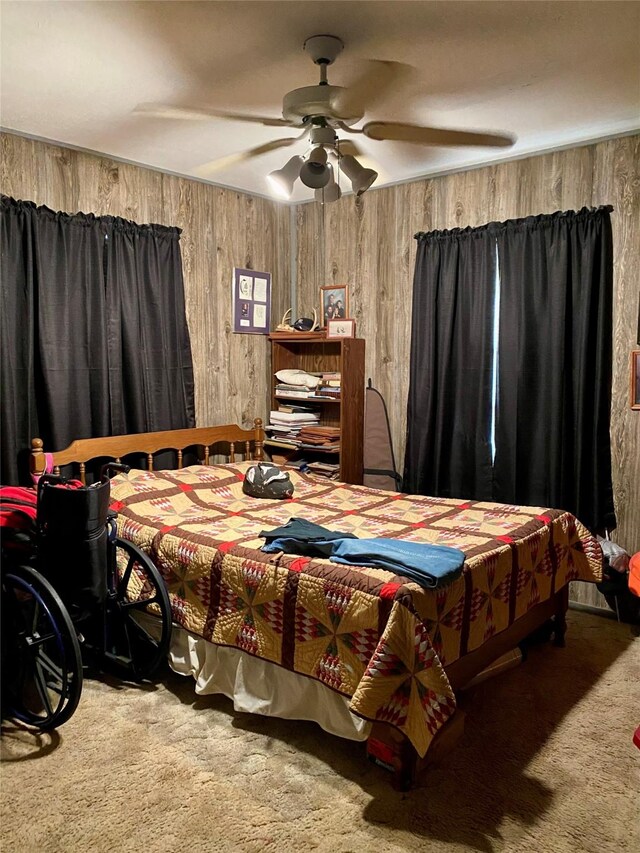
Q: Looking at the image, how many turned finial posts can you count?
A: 2